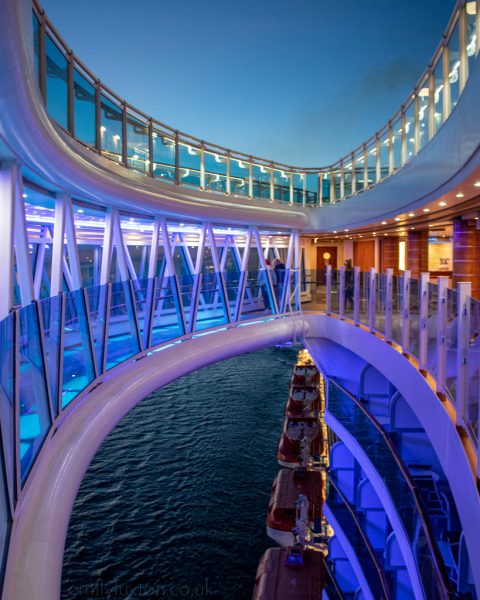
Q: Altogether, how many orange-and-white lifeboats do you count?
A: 5